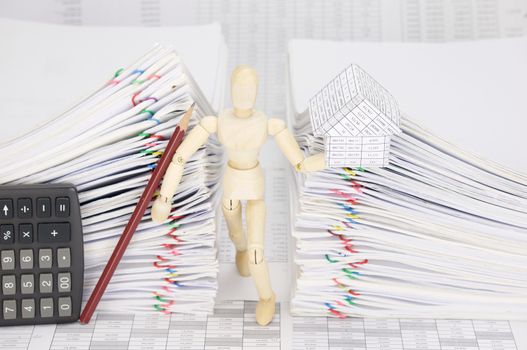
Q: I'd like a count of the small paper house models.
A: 1